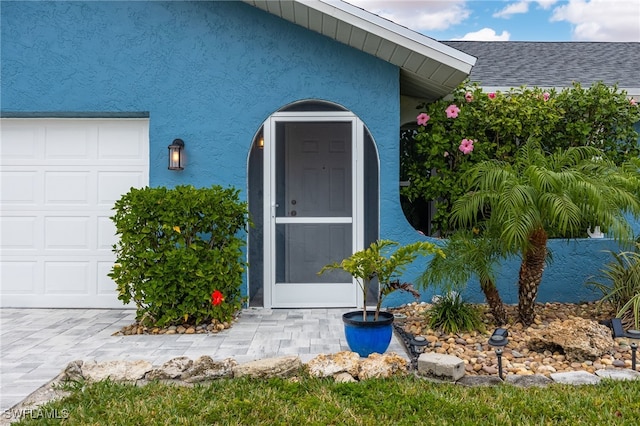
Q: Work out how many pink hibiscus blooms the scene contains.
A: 7